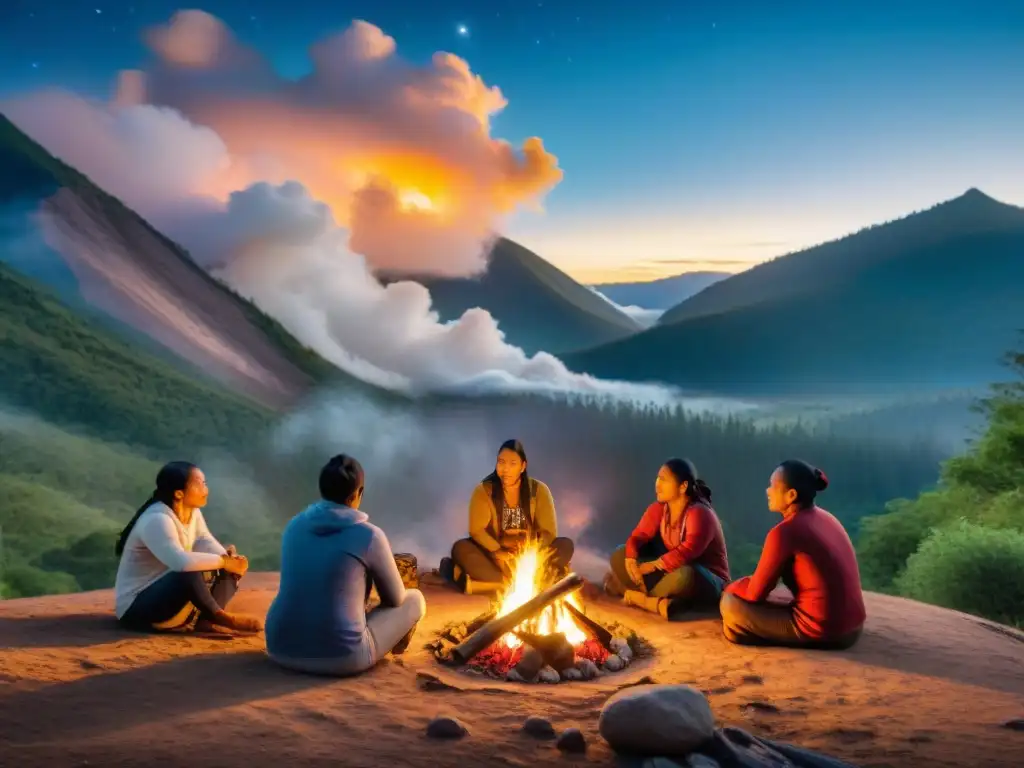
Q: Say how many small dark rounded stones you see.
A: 3